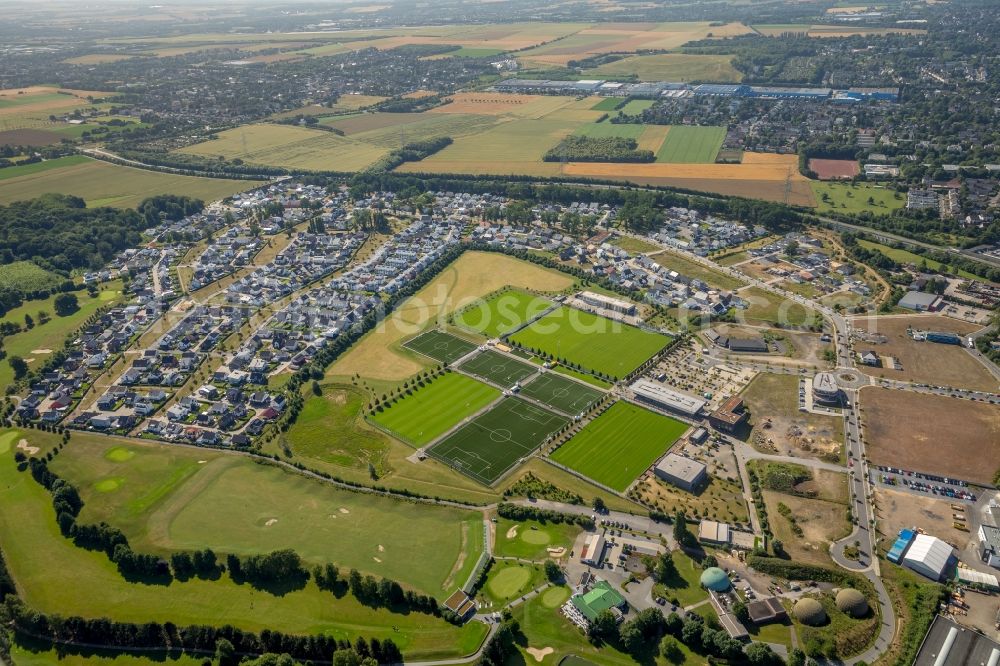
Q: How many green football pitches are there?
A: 8